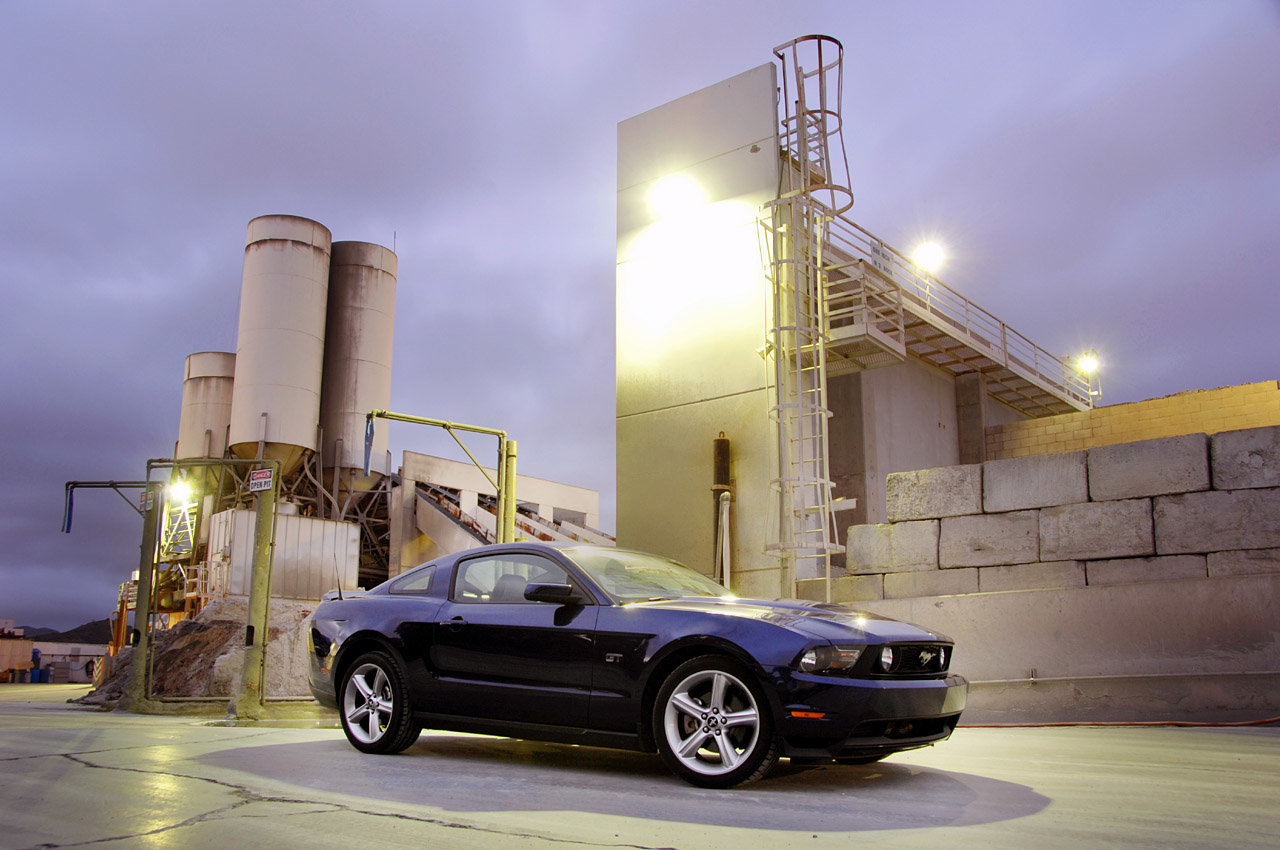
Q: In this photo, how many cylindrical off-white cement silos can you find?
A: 3